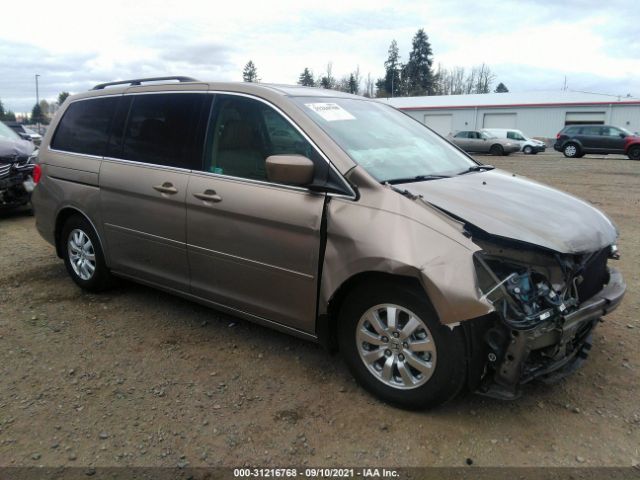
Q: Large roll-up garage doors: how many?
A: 3